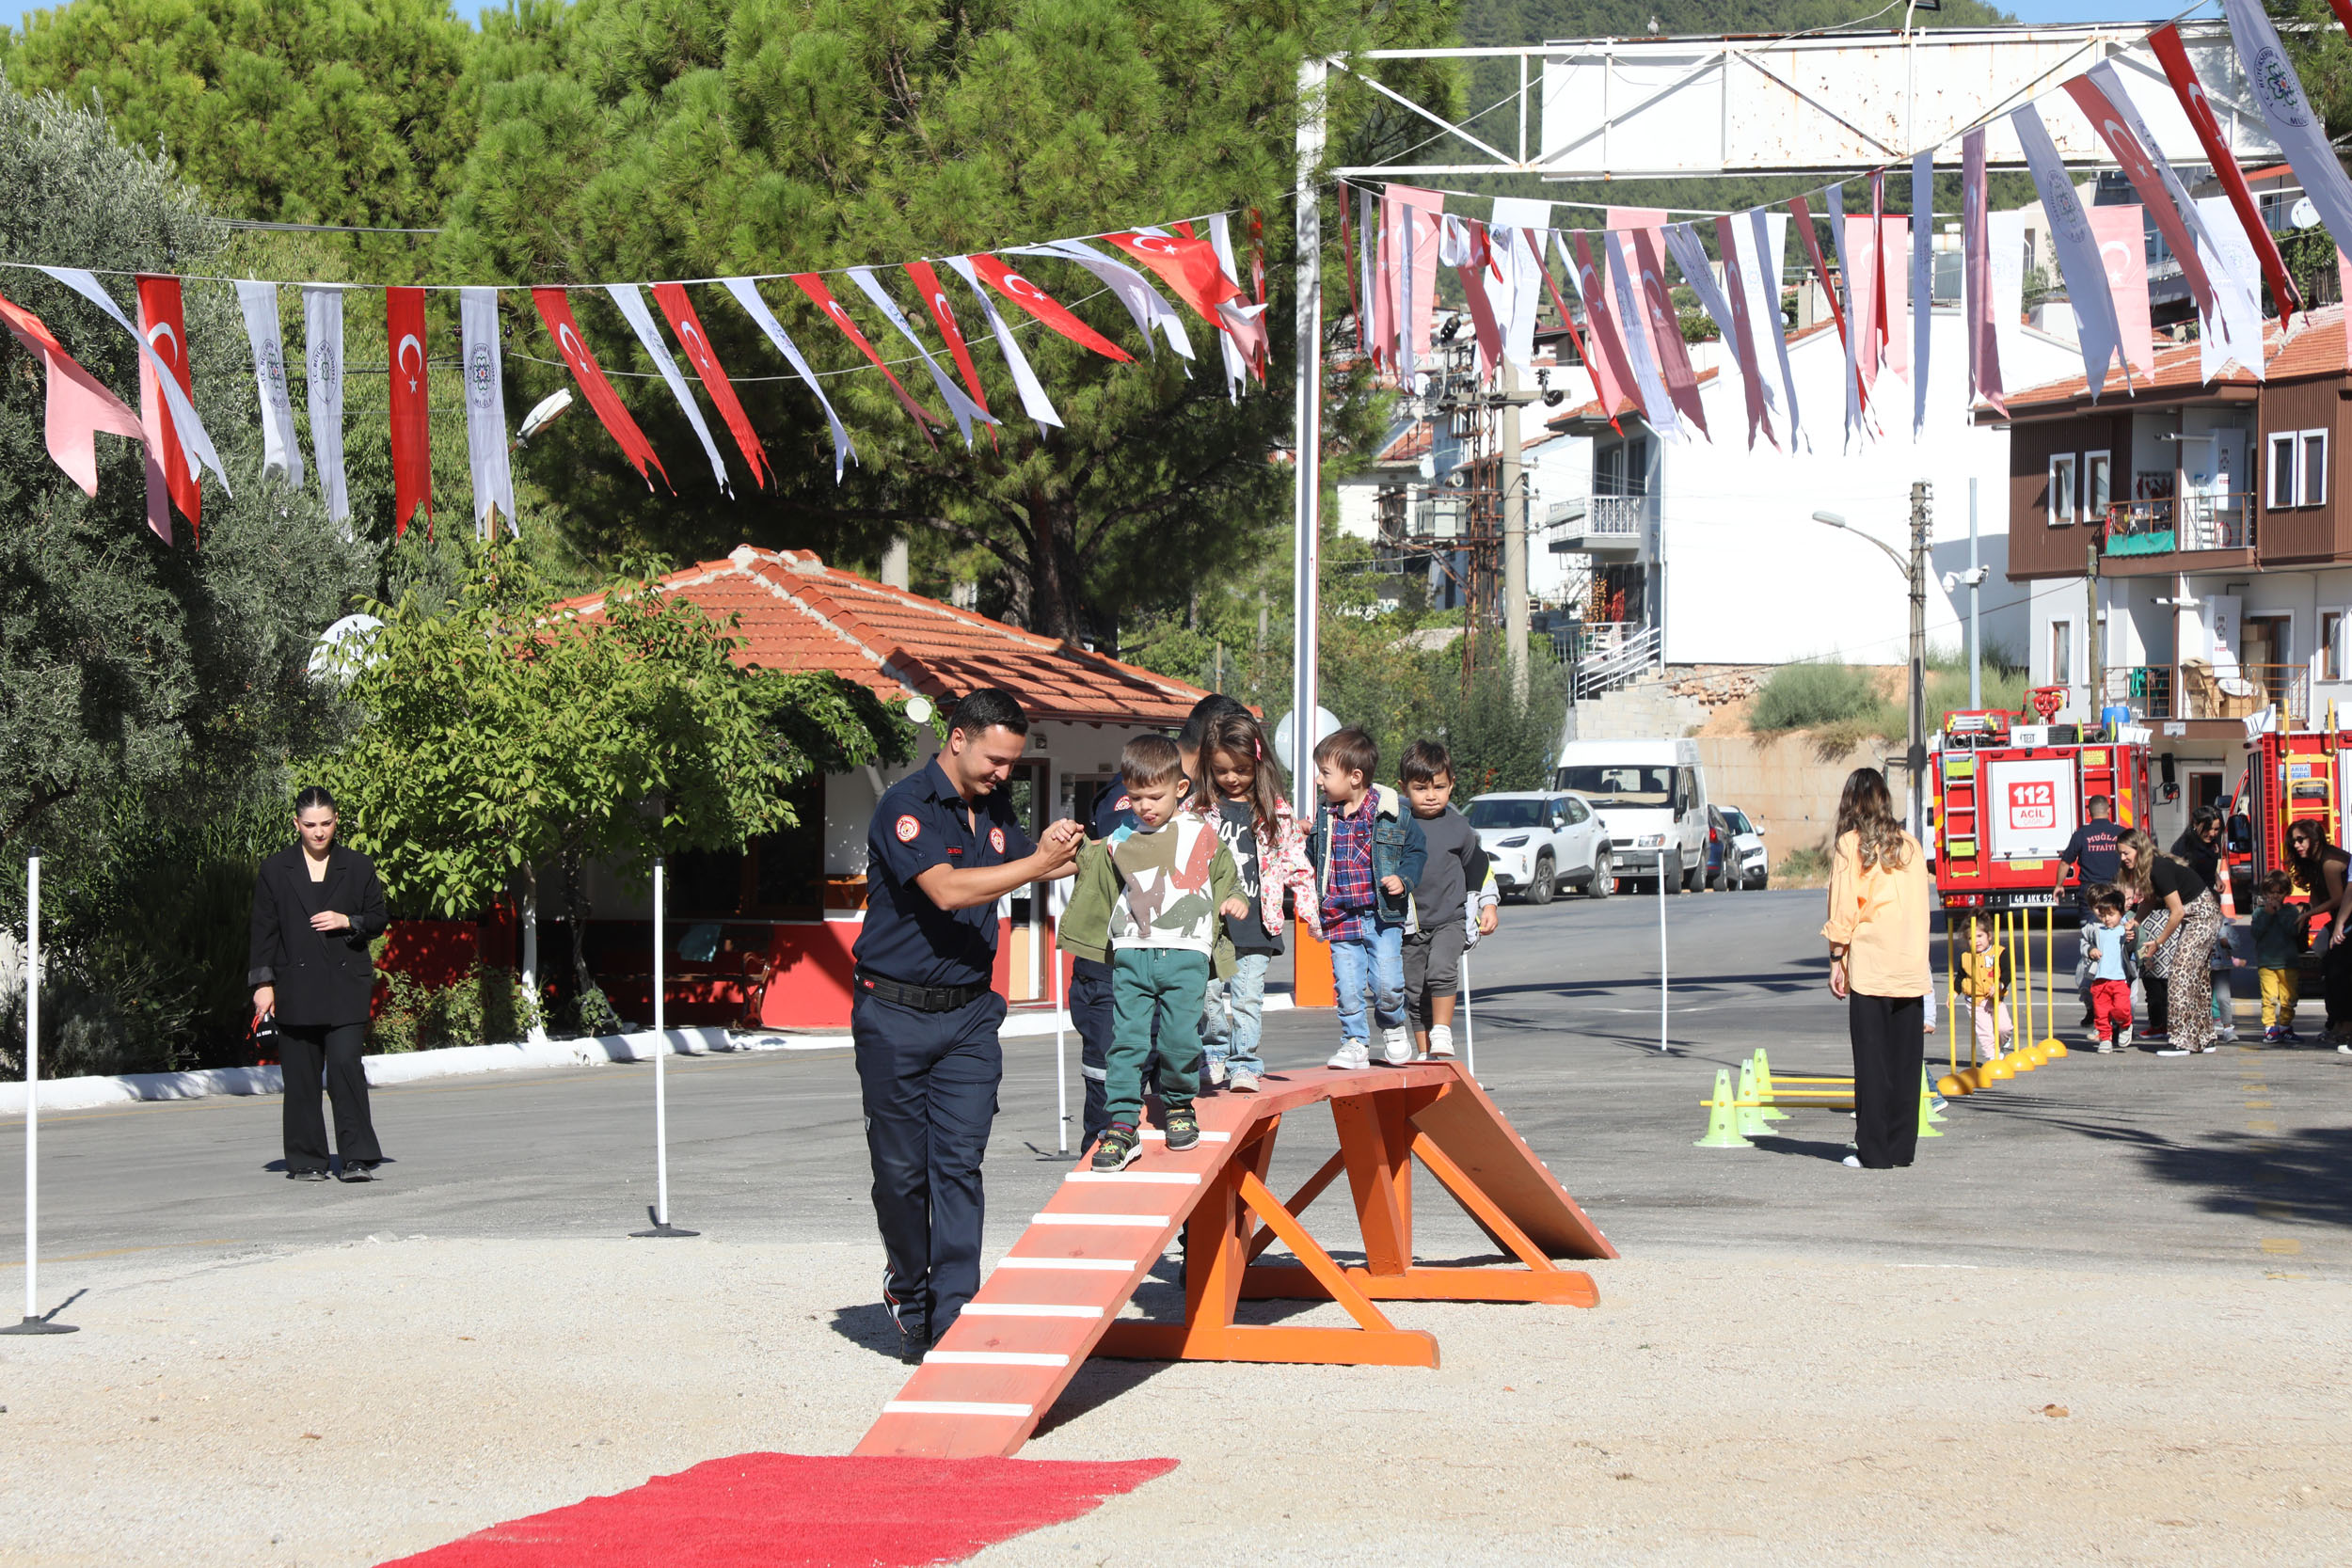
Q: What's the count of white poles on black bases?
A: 5